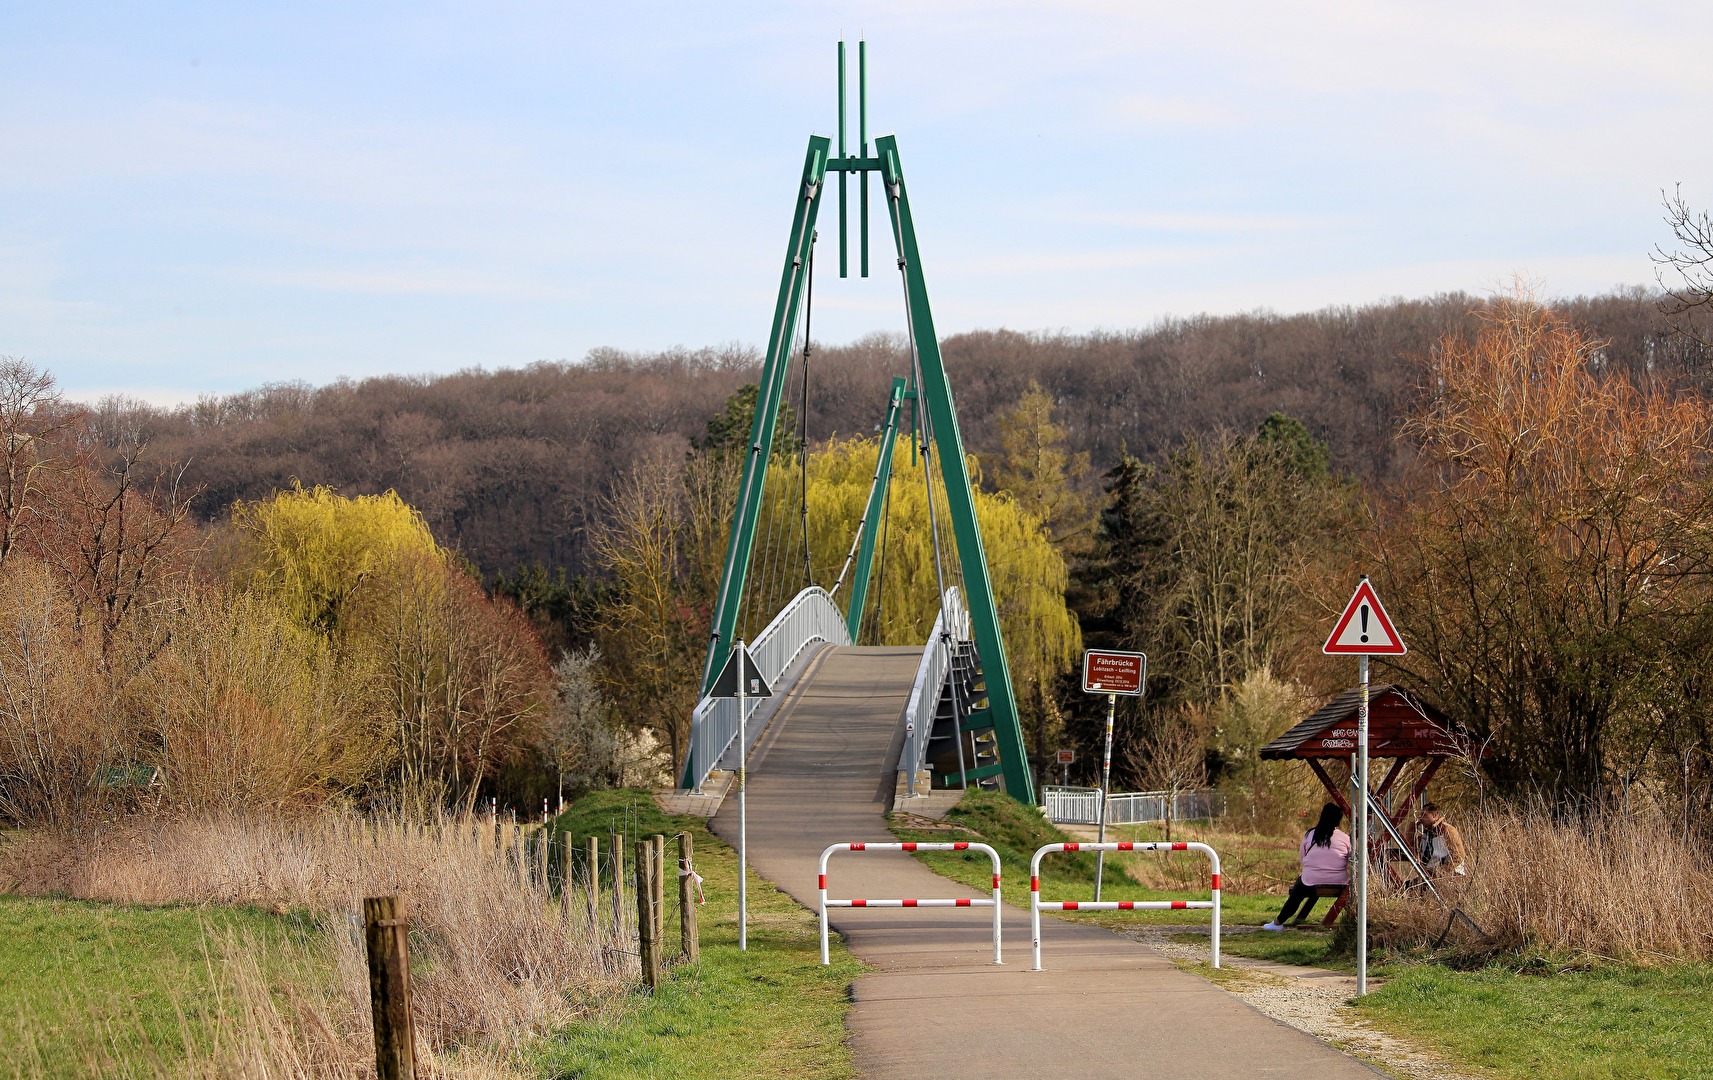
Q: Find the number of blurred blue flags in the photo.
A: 0